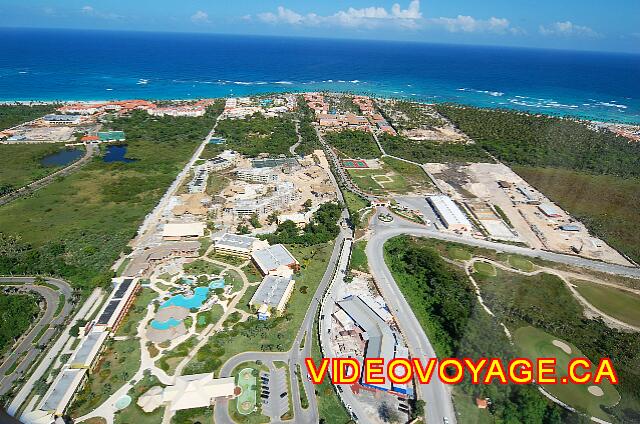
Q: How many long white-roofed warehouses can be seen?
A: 1